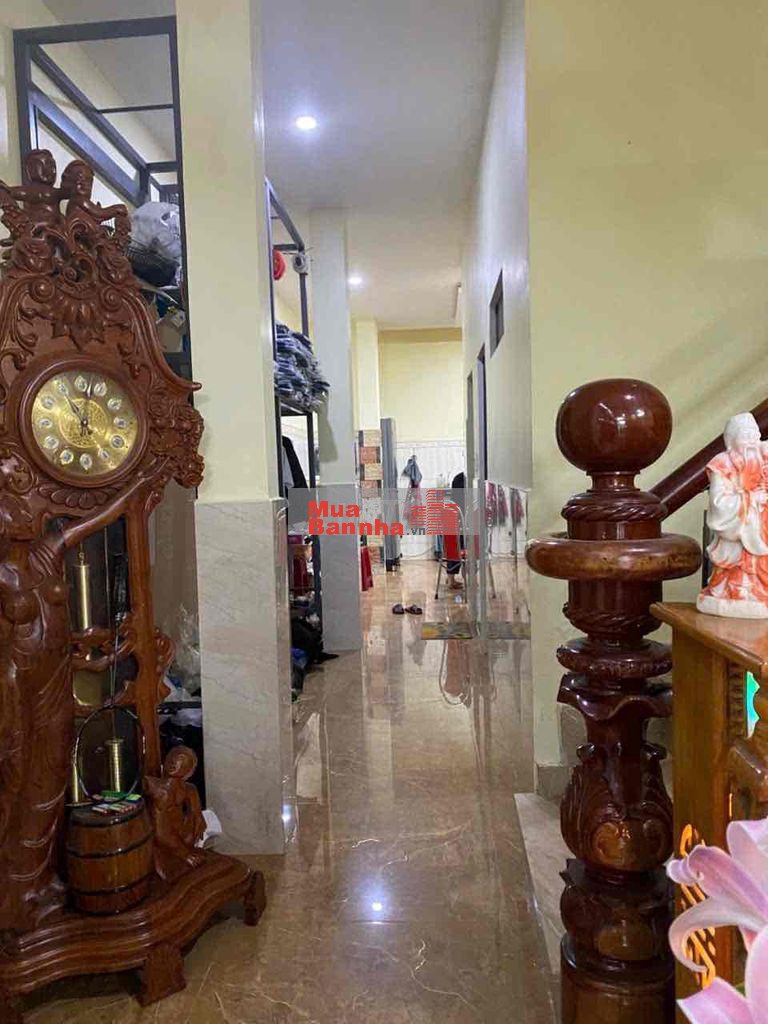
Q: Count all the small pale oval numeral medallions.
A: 12